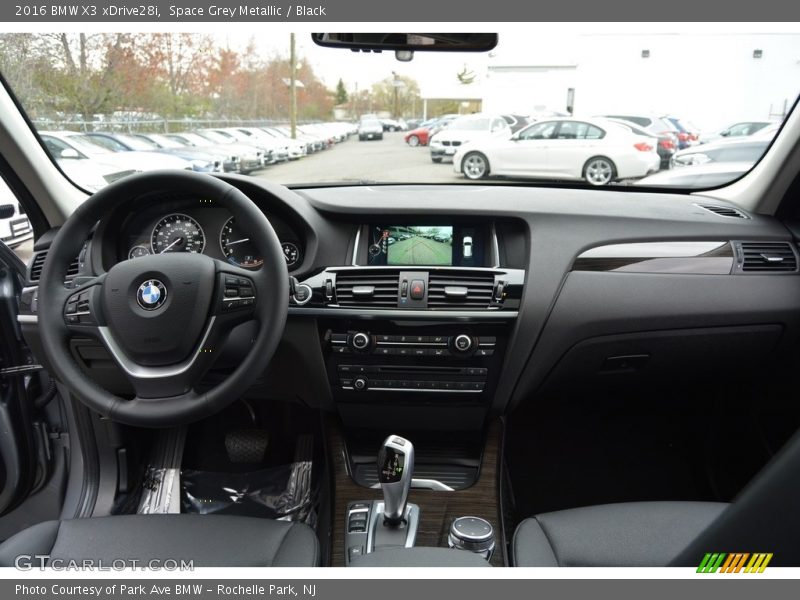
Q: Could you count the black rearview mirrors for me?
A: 1